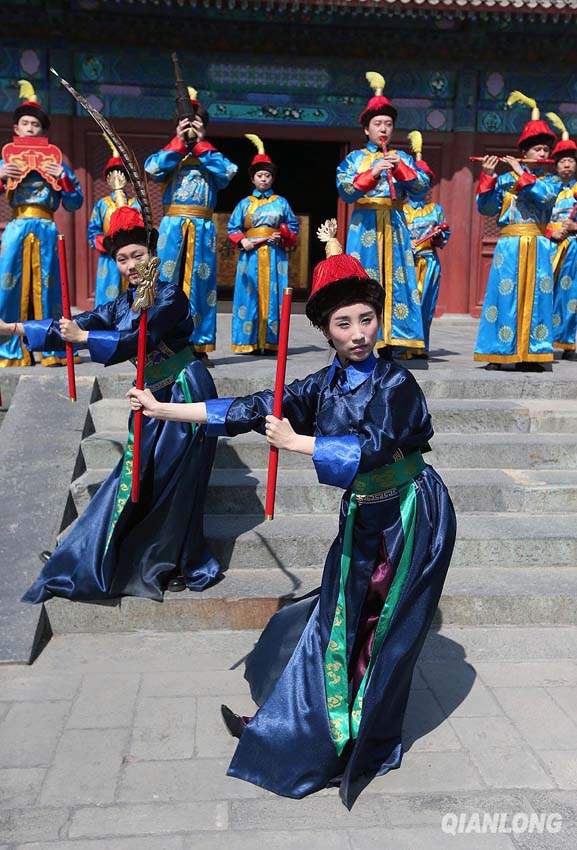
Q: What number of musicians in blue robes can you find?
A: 8